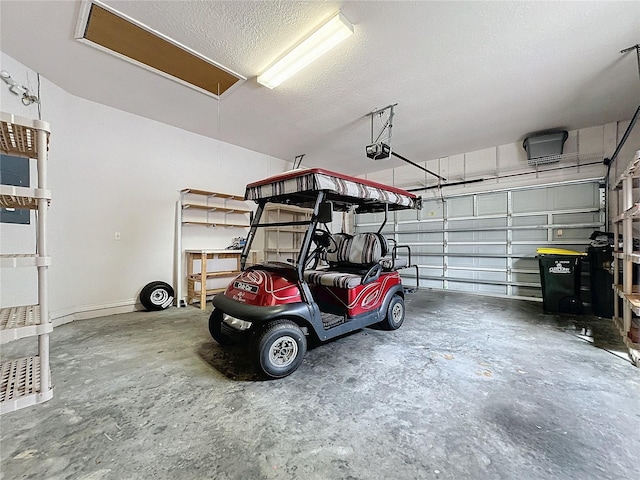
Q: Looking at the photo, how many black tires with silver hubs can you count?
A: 3